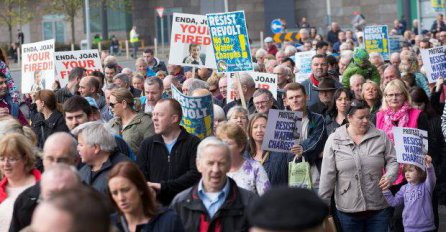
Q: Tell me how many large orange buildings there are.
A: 0